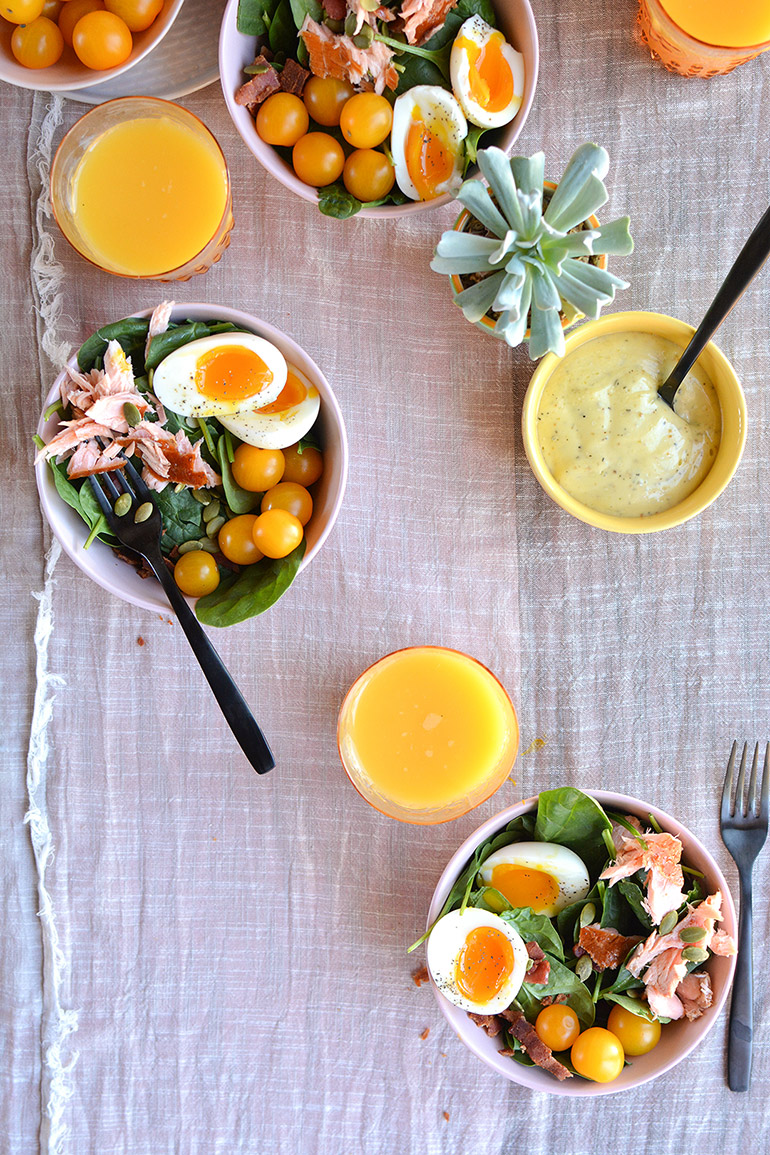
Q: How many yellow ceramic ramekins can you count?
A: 1